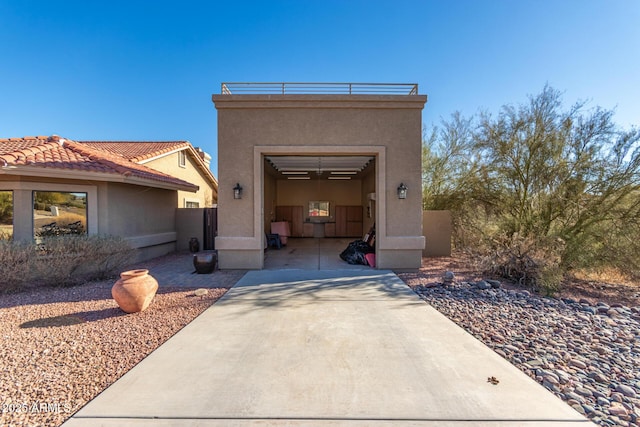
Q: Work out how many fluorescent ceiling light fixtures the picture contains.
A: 4